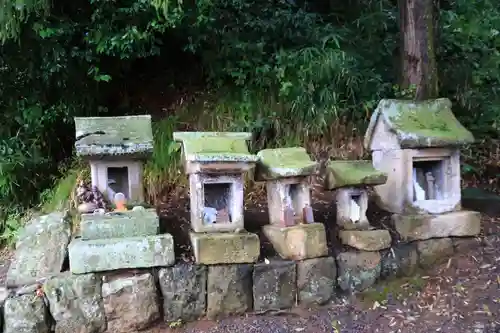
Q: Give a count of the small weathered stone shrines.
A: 5